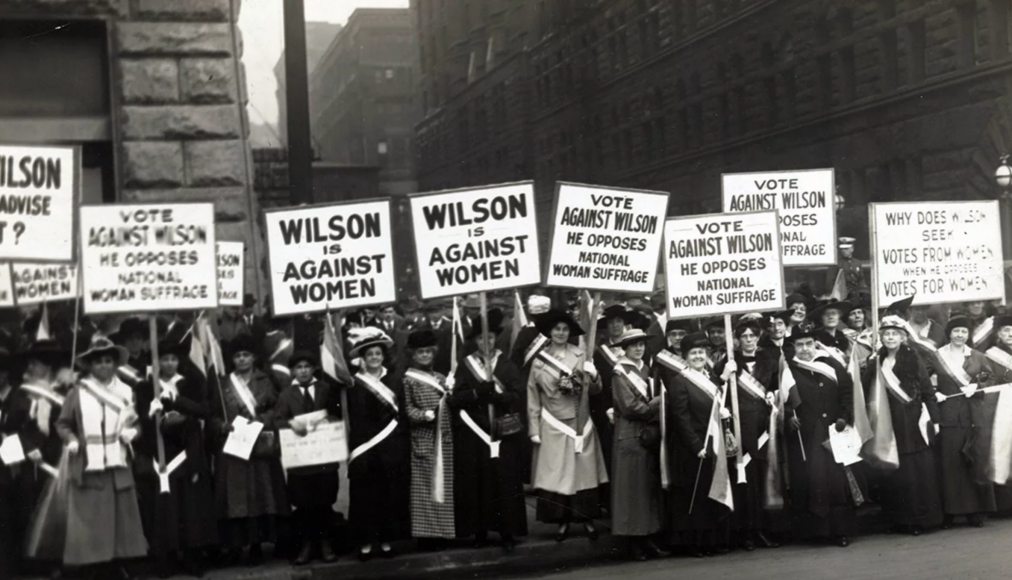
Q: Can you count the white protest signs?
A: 11